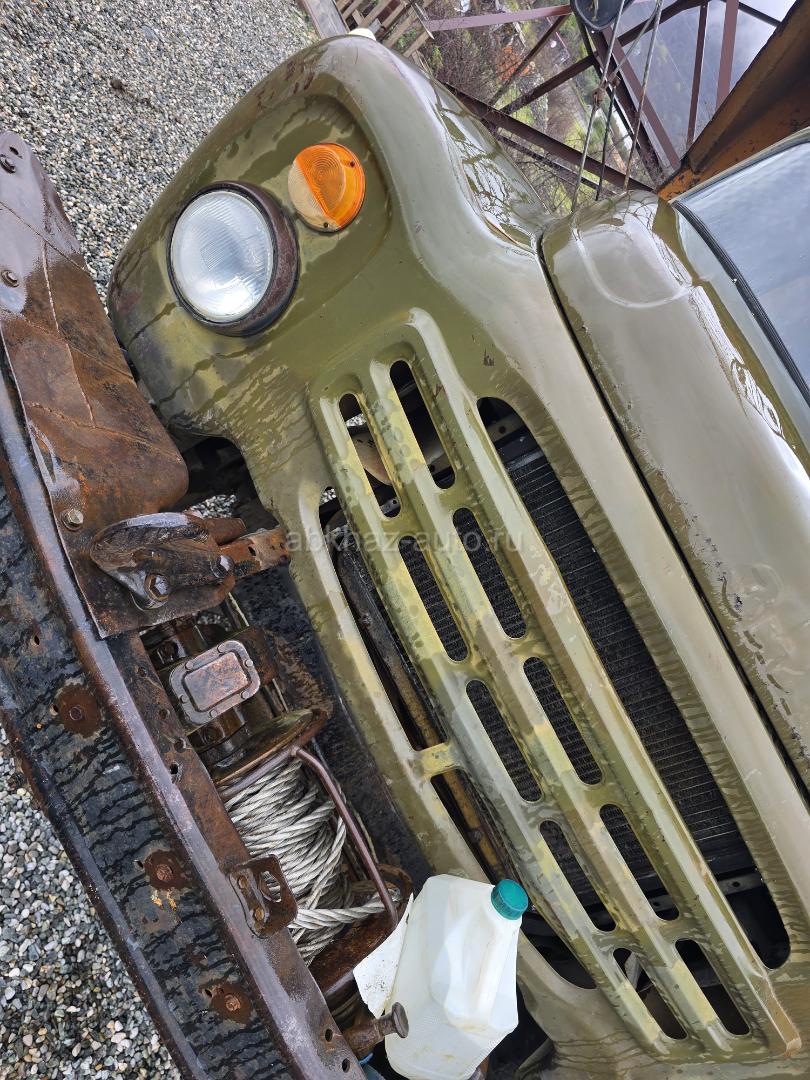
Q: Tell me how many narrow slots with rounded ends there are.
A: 10